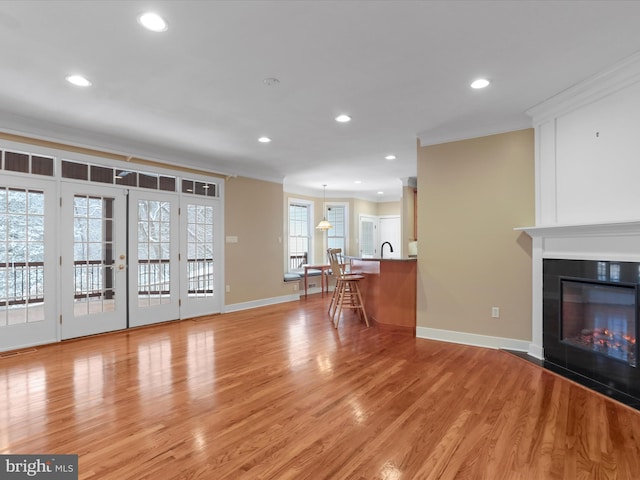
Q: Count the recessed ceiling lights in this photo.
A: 8